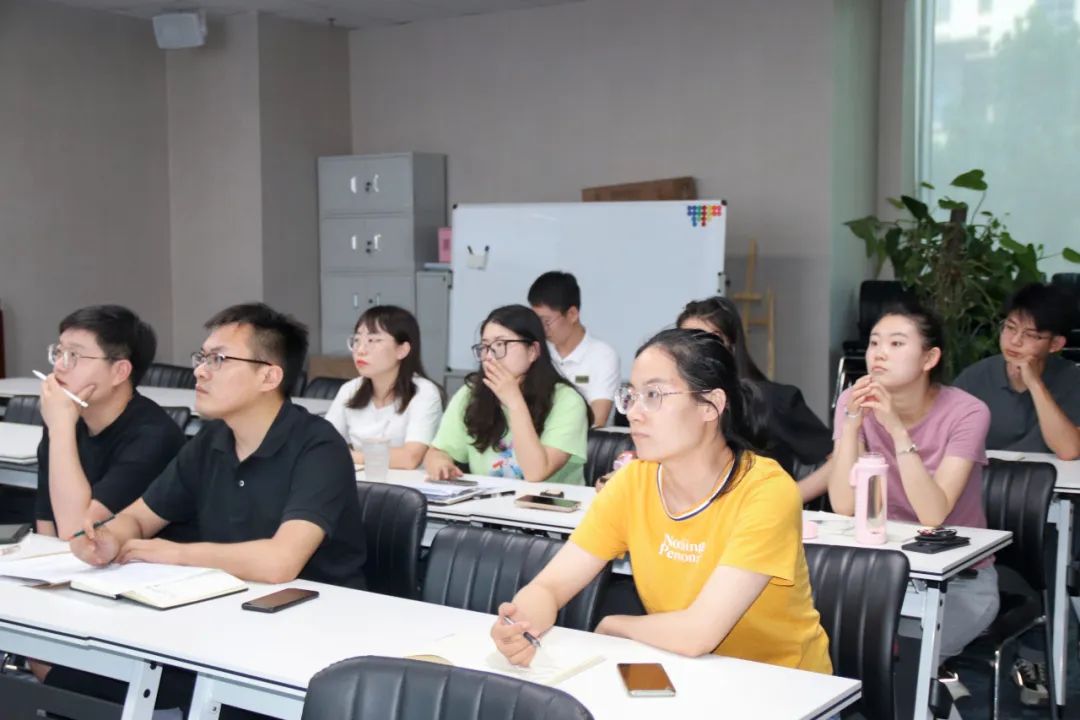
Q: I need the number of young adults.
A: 9